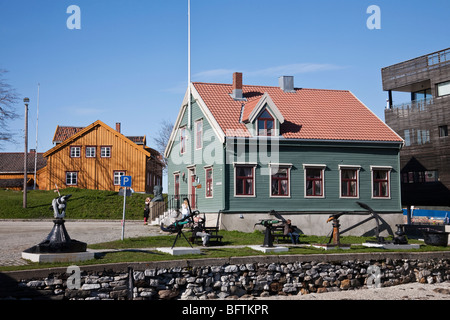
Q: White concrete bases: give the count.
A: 5